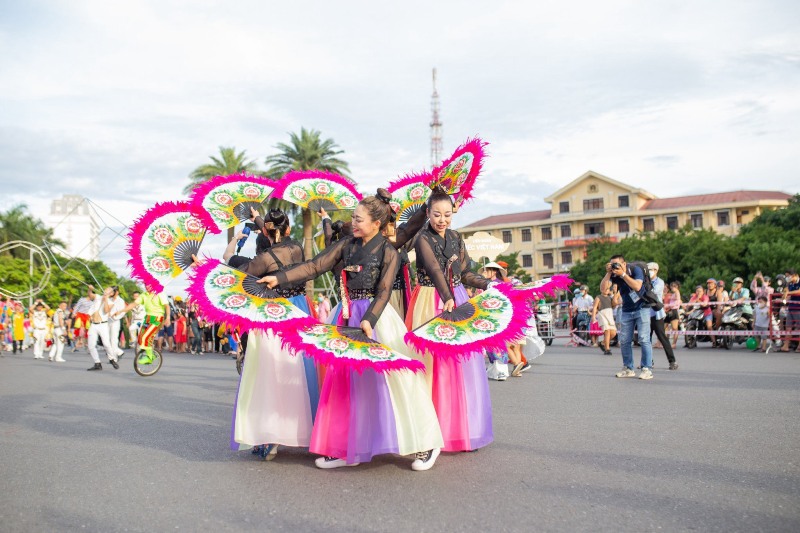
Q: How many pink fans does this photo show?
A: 9